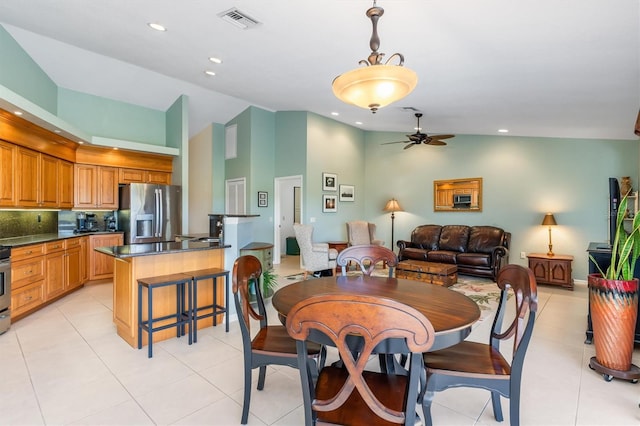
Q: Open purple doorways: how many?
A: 0